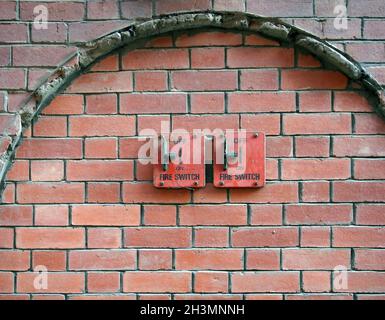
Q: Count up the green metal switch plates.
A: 0